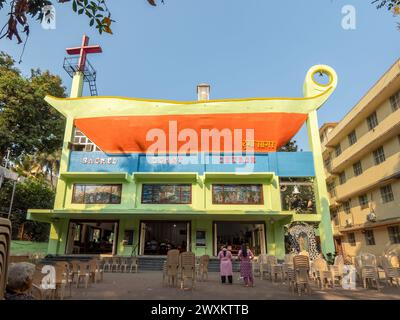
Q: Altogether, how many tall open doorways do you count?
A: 3